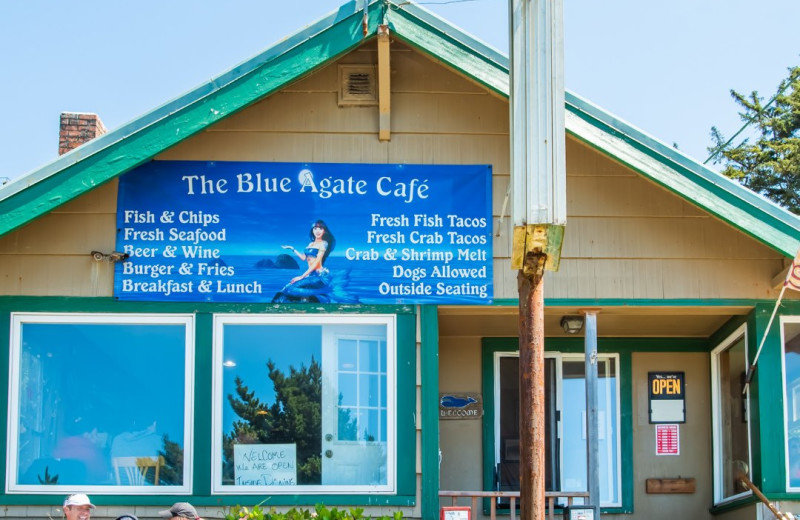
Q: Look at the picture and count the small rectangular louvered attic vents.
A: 1